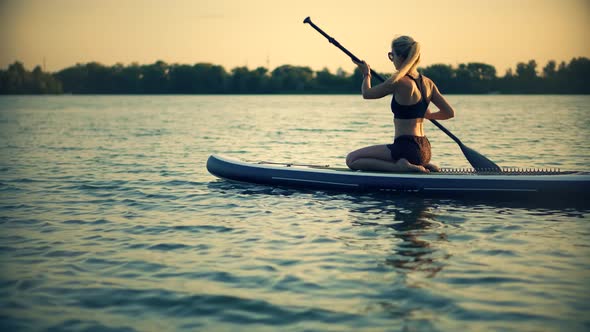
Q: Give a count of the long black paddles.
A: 1